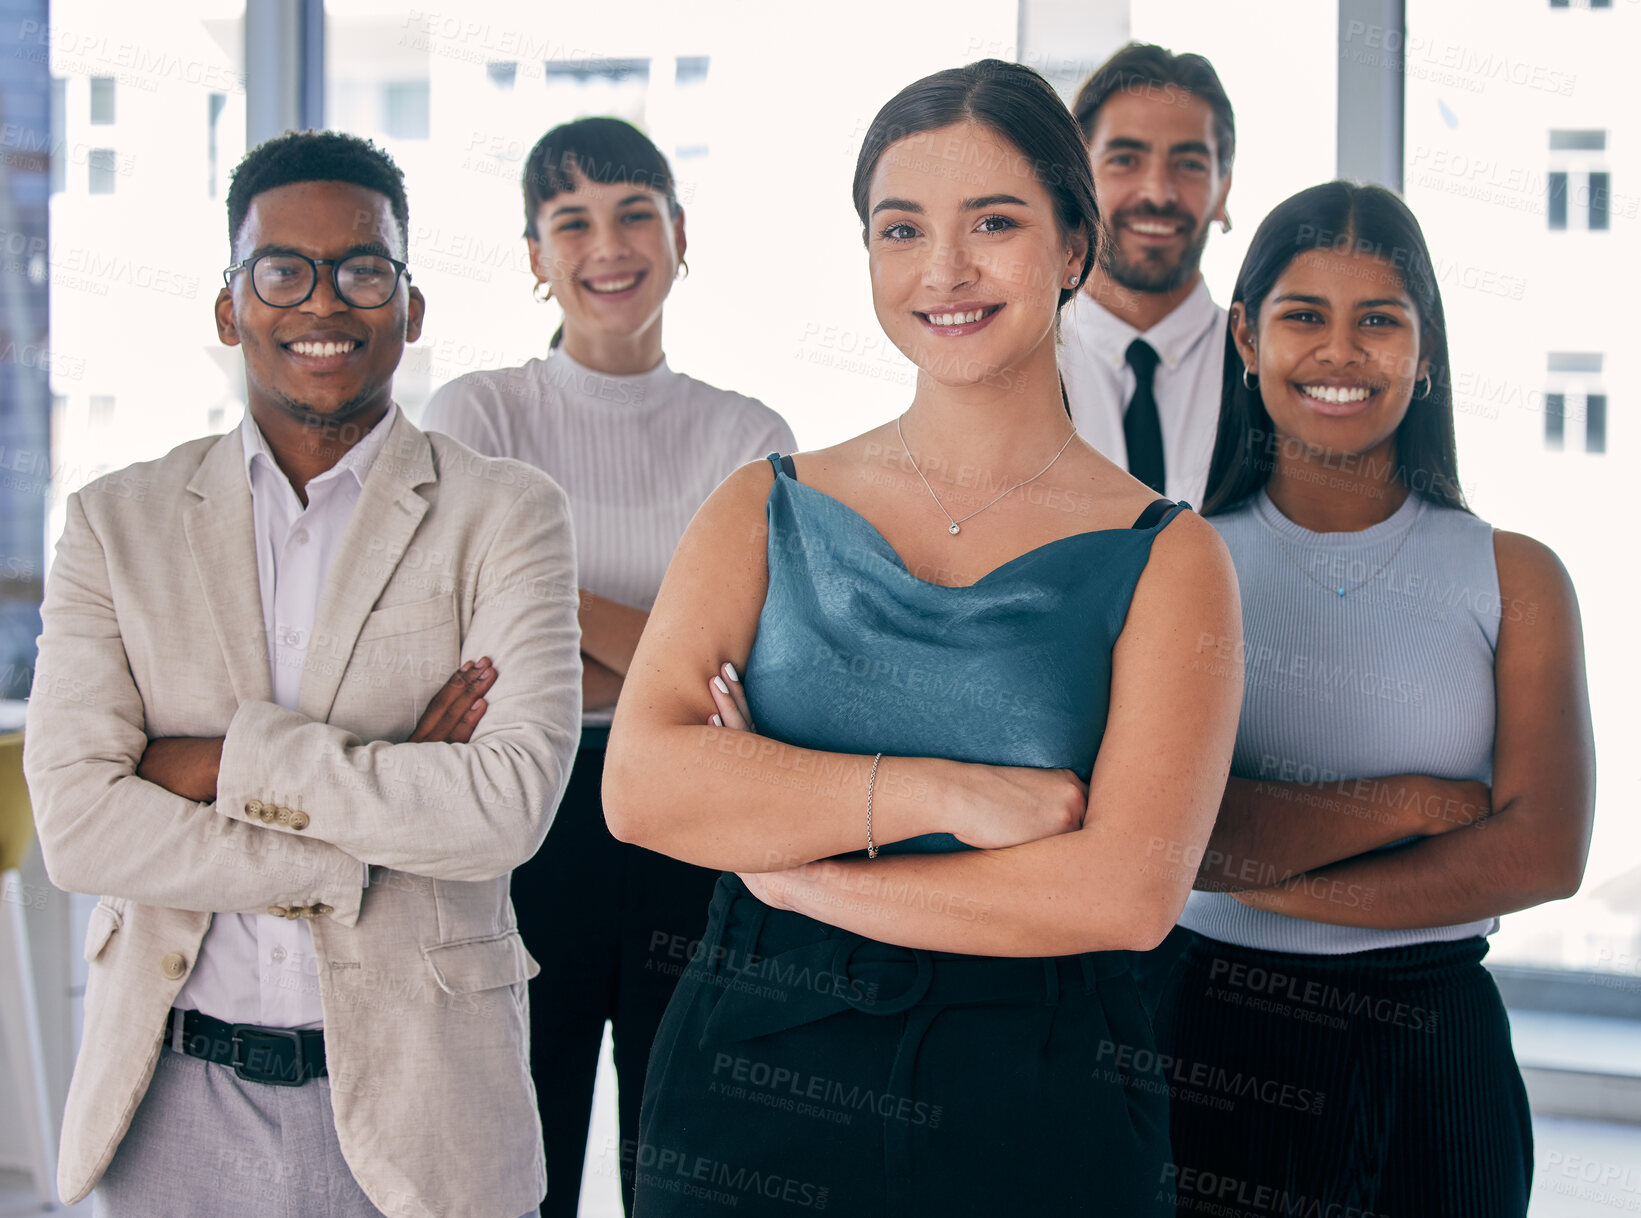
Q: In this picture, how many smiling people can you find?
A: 5